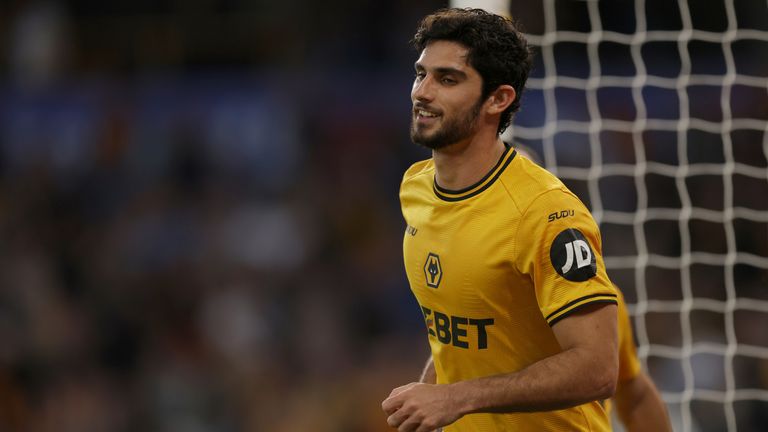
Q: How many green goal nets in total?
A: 0